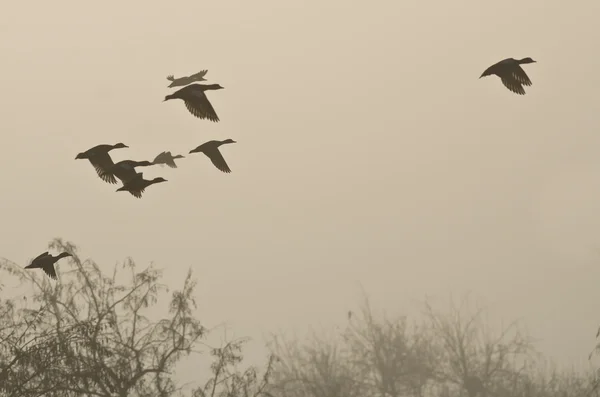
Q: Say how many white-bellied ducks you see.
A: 0